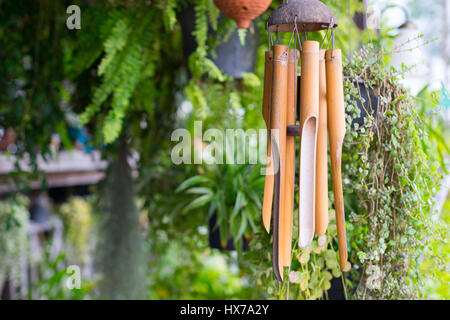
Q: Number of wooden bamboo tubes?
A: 6